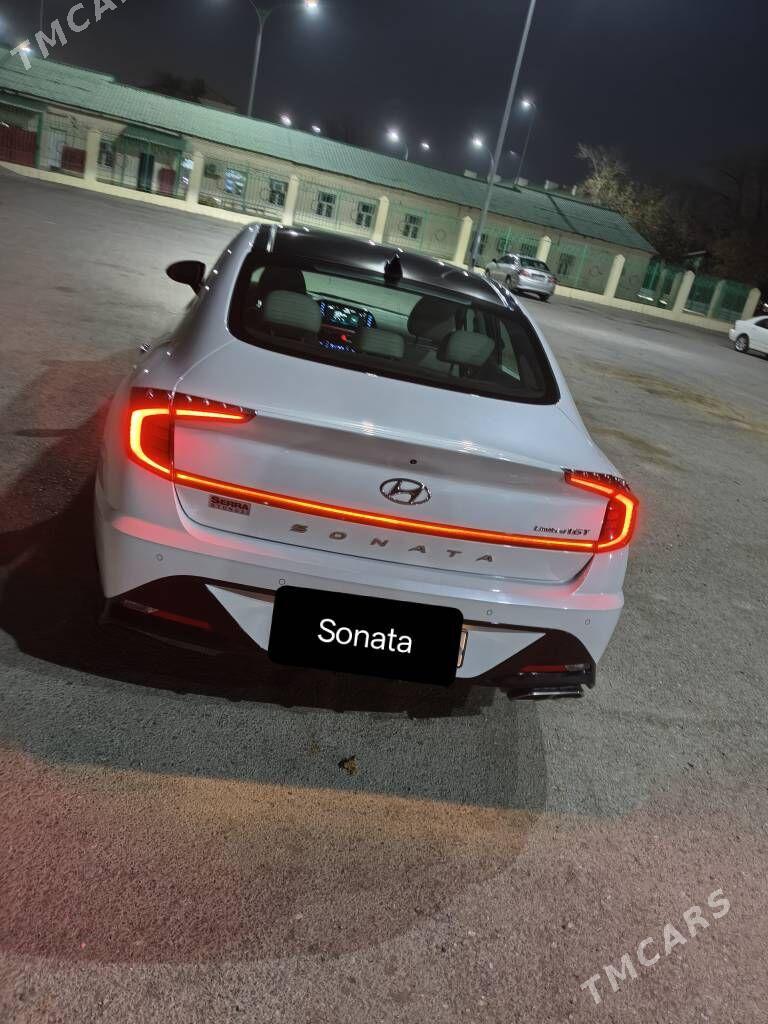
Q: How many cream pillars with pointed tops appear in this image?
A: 9